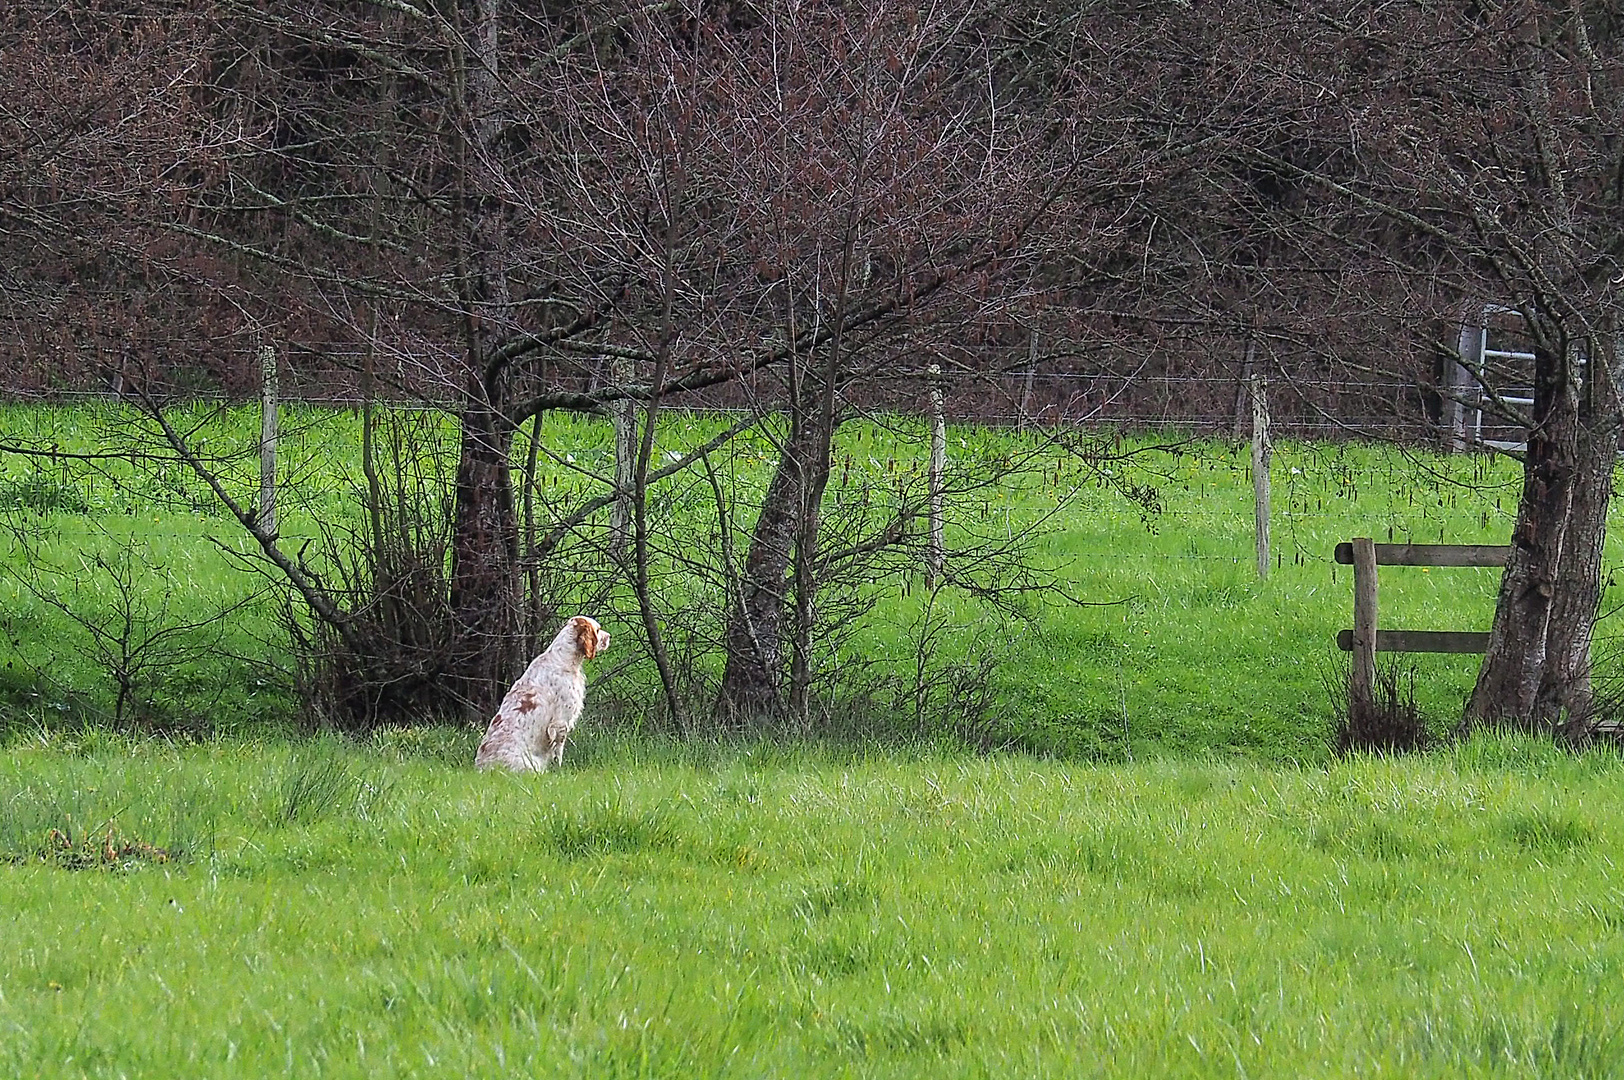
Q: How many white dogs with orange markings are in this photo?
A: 1